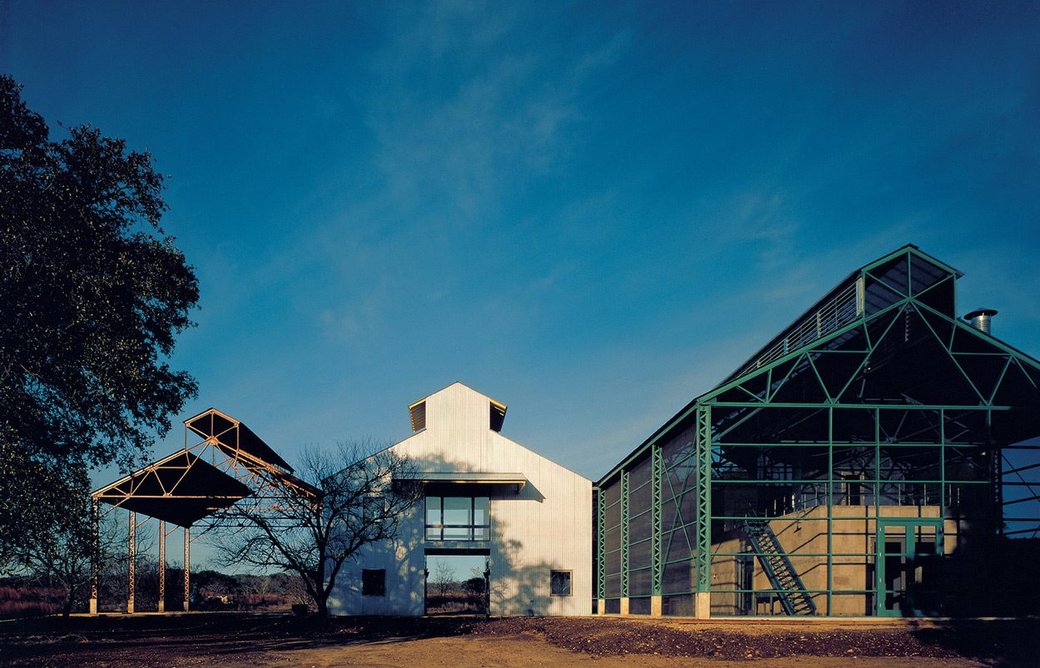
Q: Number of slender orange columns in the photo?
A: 4